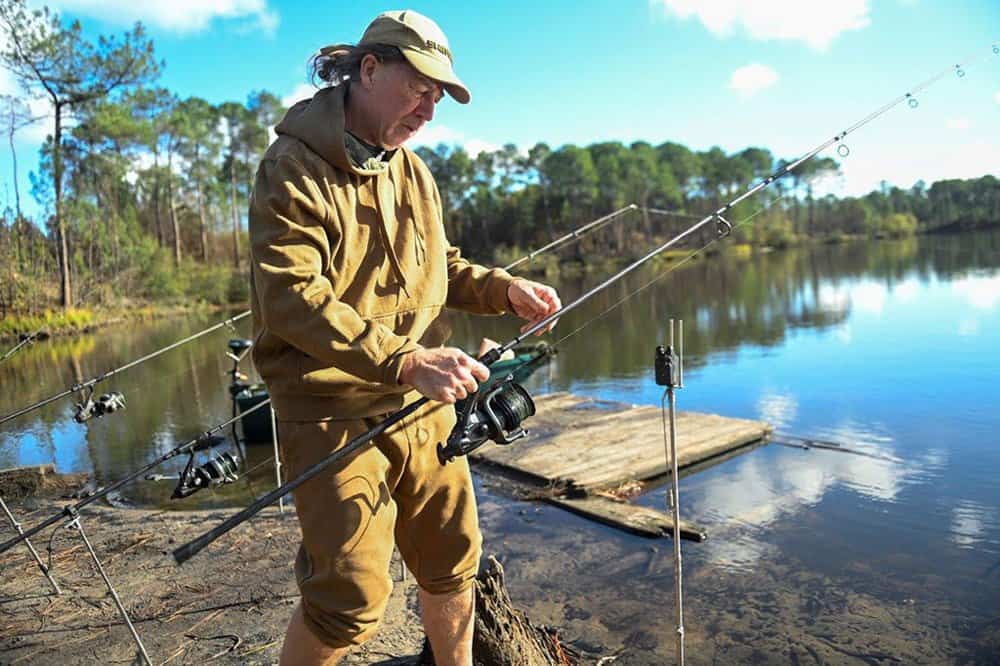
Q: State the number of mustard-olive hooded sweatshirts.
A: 1